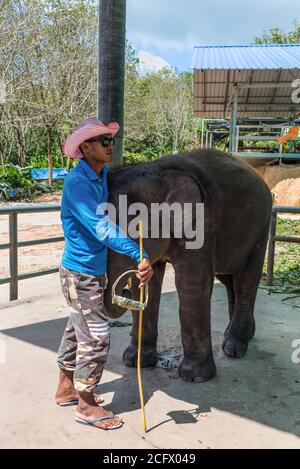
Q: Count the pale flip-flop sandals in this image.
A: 2